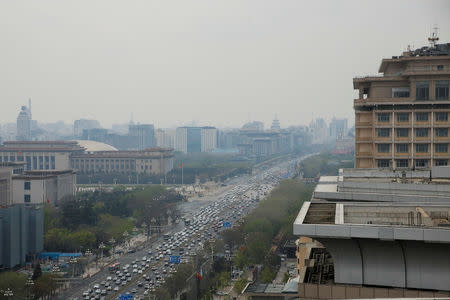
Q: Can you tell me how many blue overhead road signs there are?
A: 3